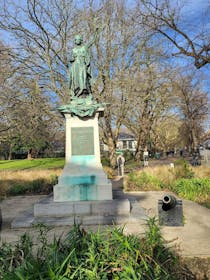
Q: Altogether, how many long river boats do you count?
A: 0